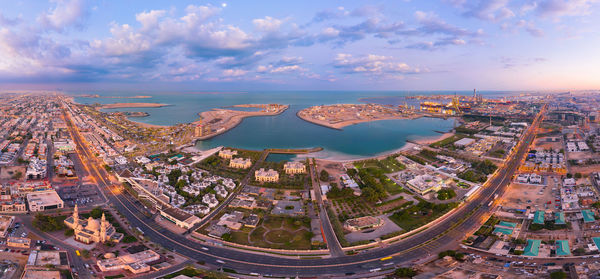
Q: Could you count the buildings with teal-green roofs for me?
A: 8